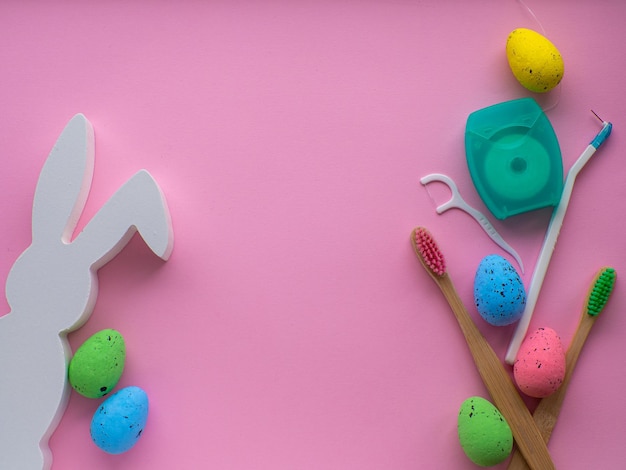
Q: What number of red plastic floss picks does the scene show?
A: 0